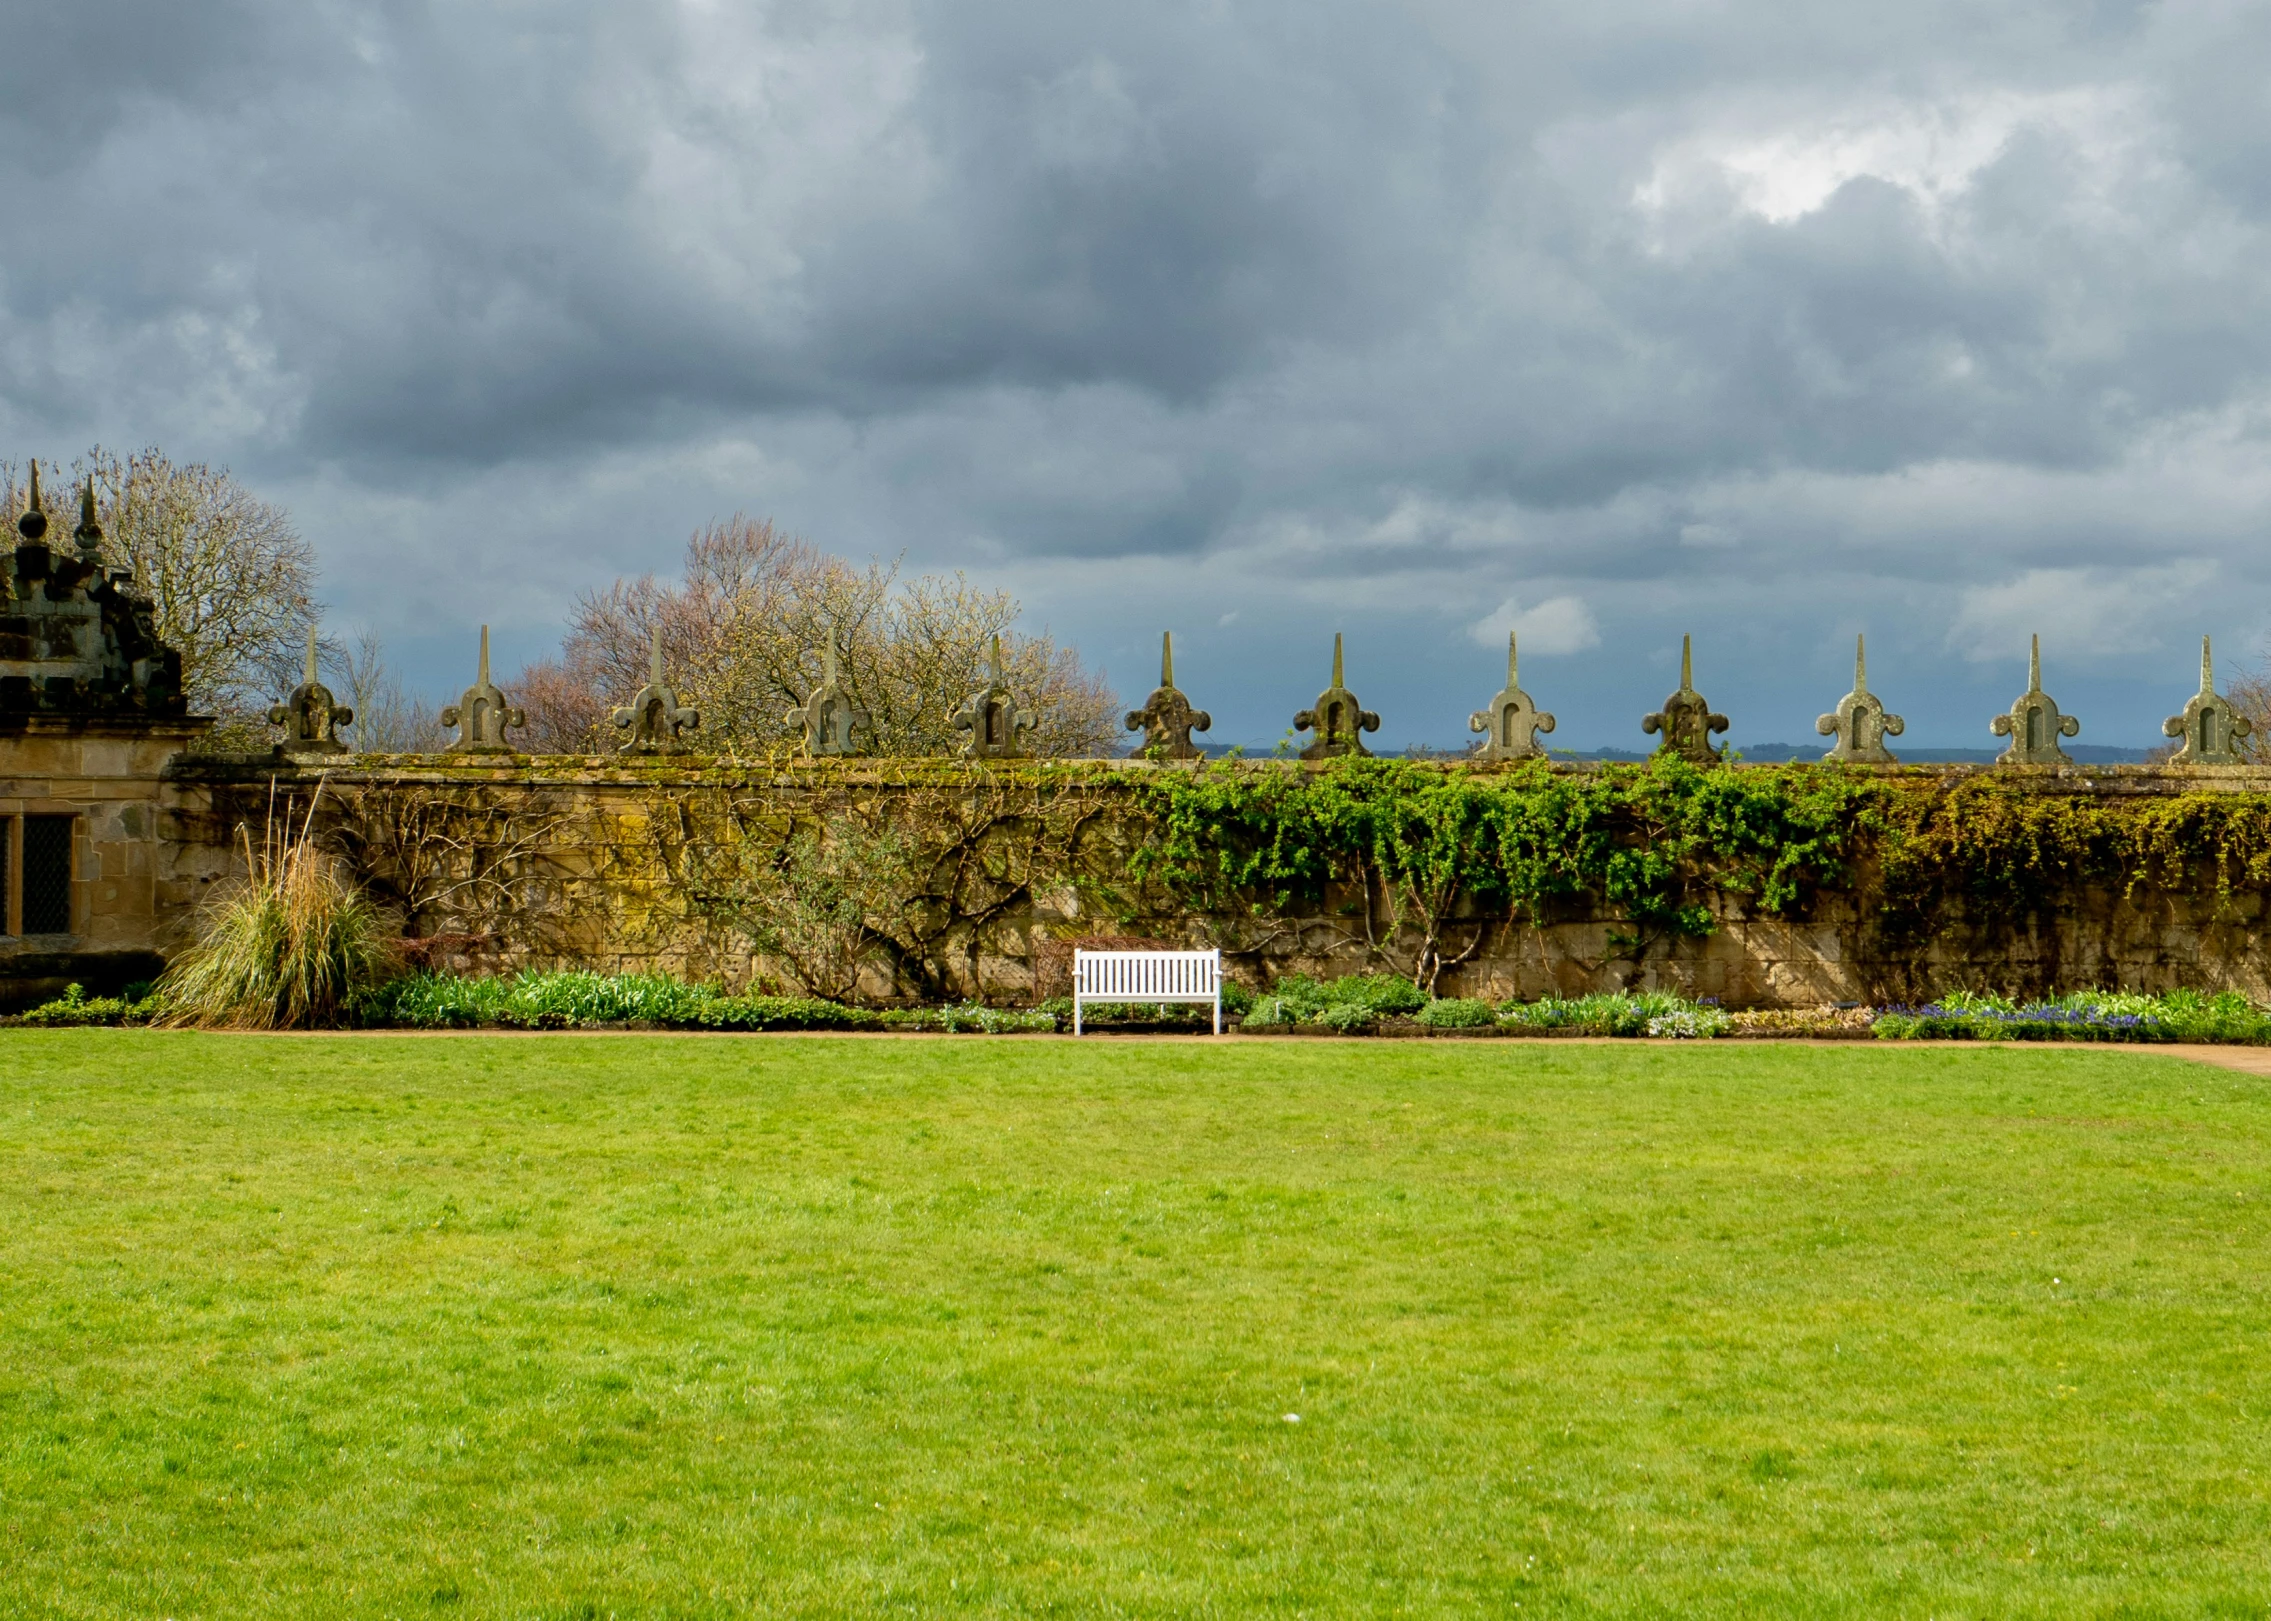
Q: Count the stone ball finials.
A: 2